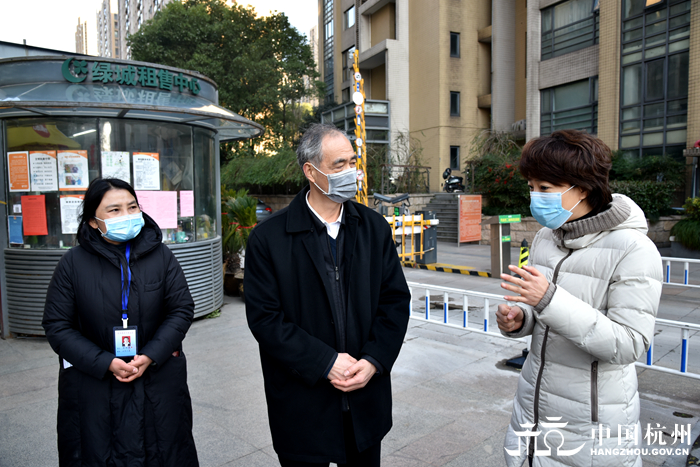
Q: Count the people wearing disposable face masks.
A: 3